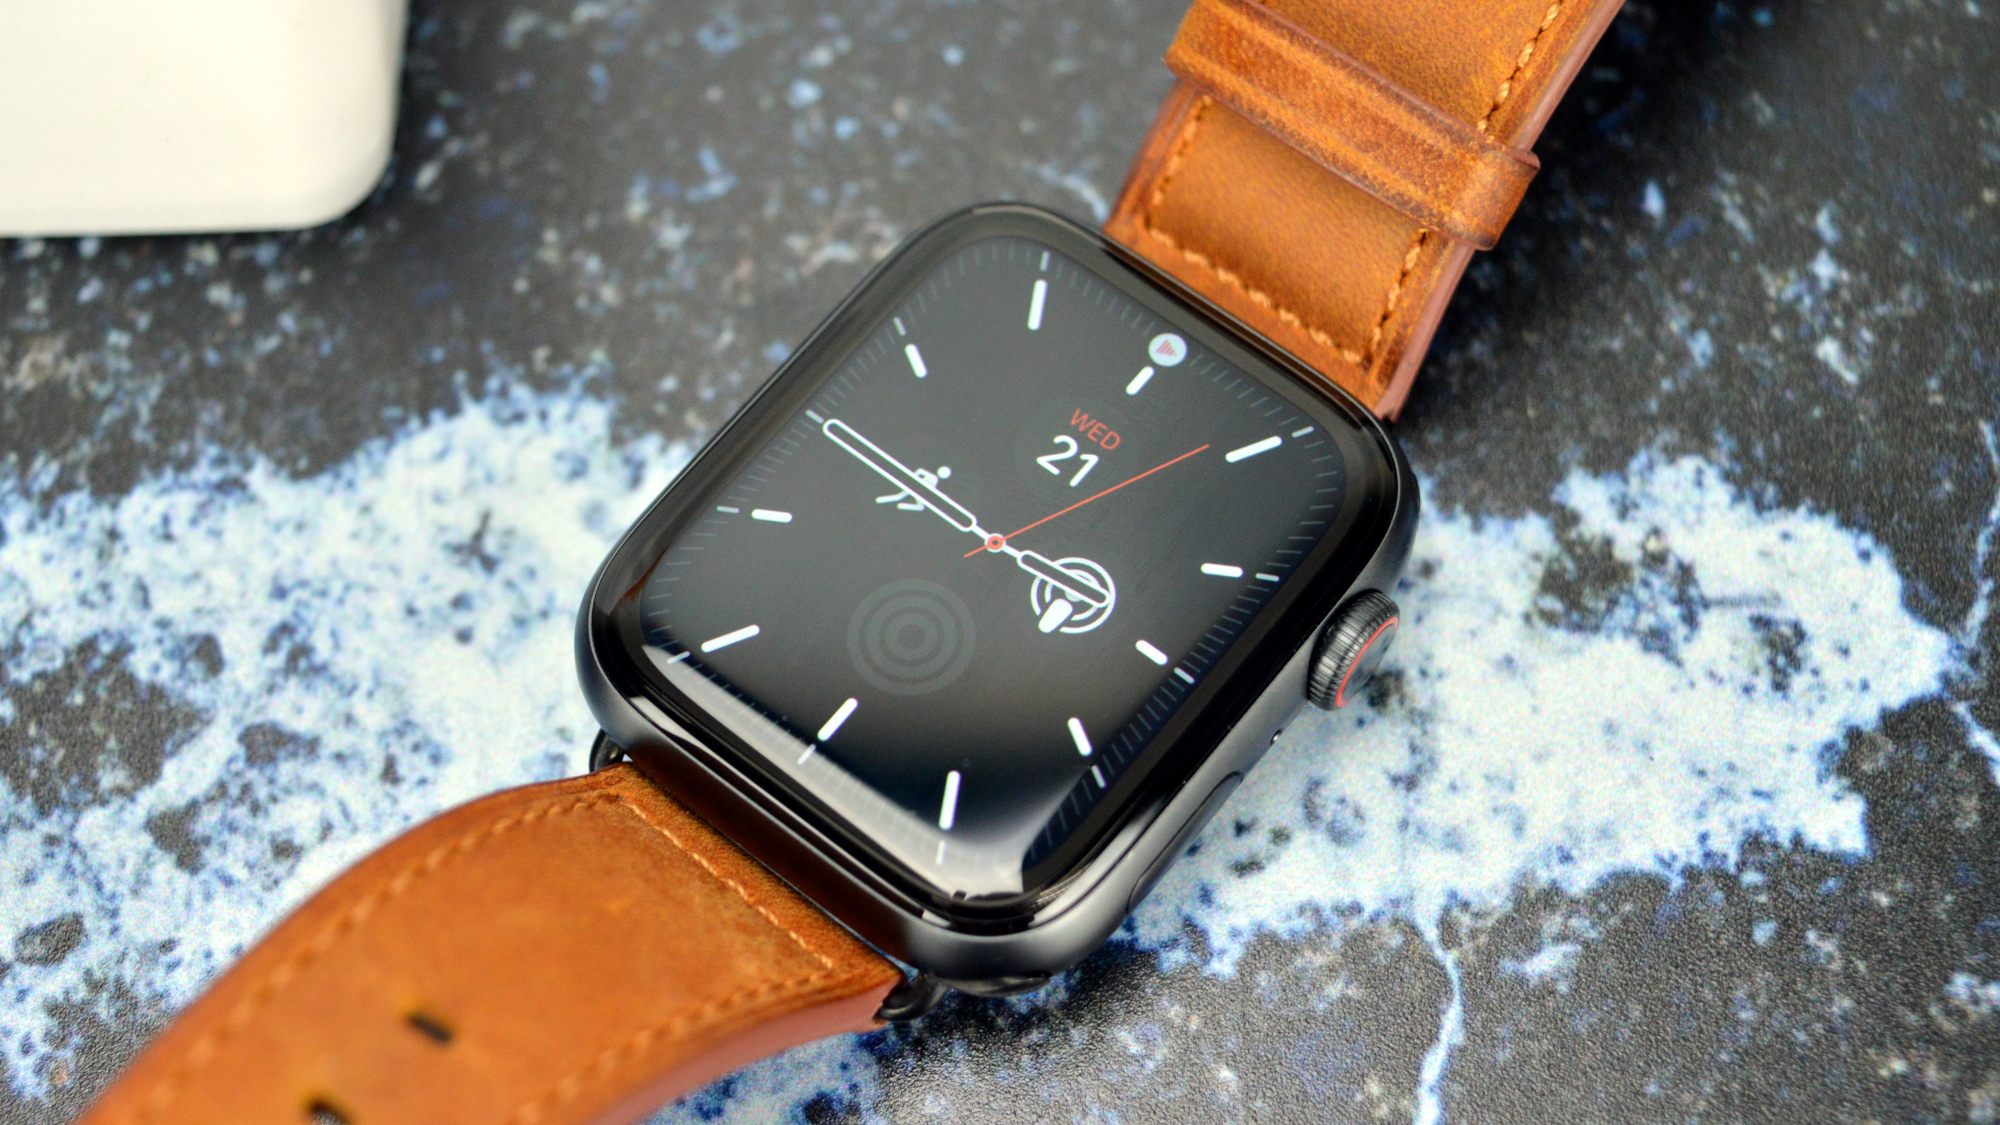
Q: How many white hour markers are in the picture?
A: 11